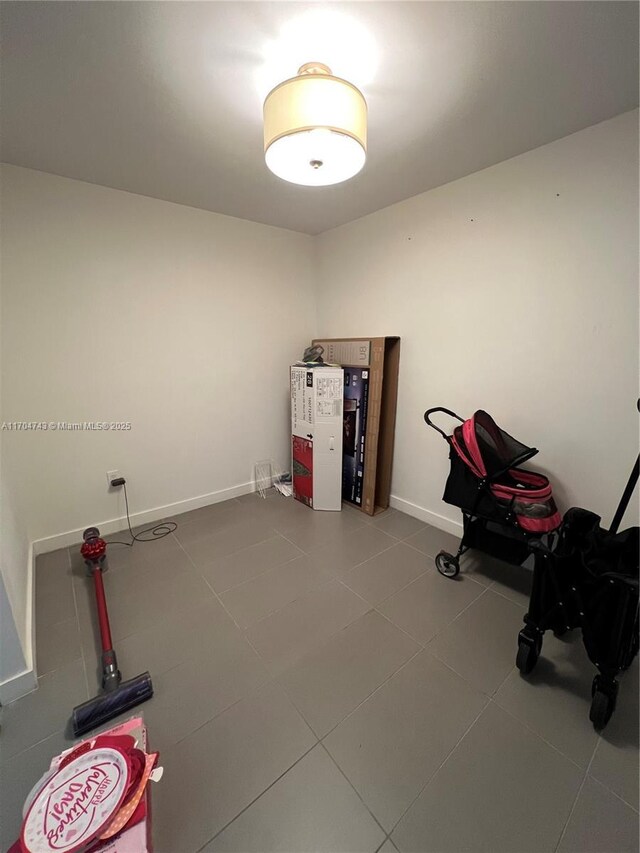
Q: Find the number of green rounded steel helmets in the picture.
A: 0